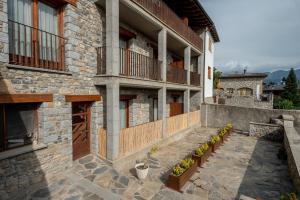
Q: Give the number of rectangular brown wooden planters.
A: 5